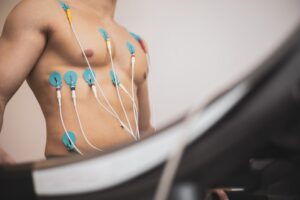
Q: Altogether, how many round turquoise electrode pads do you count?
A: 9